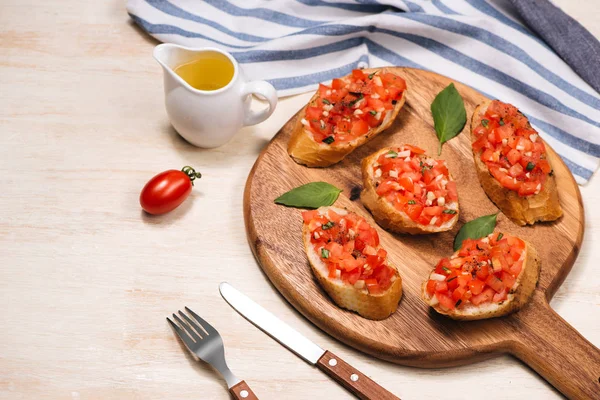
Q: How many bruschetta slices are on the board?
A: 5